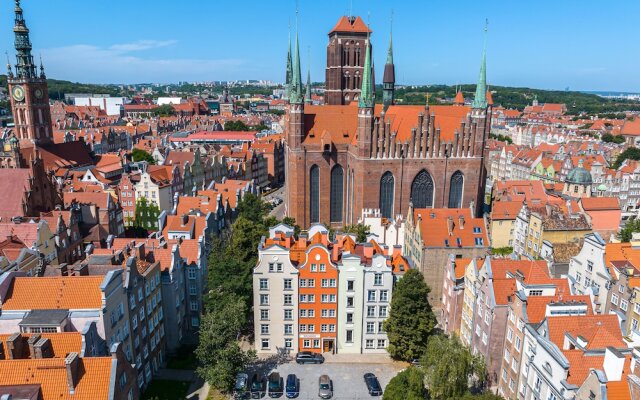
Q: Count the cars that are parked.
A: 7